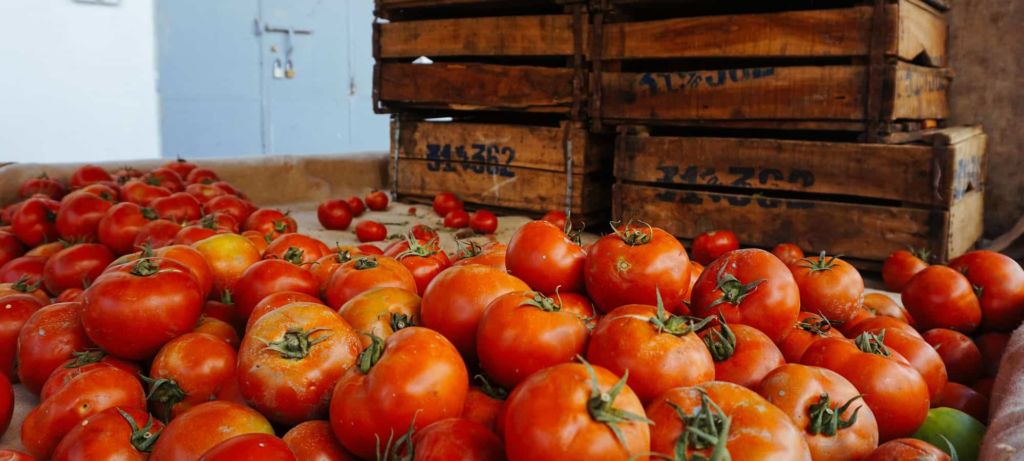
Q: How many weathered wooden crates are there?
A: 4